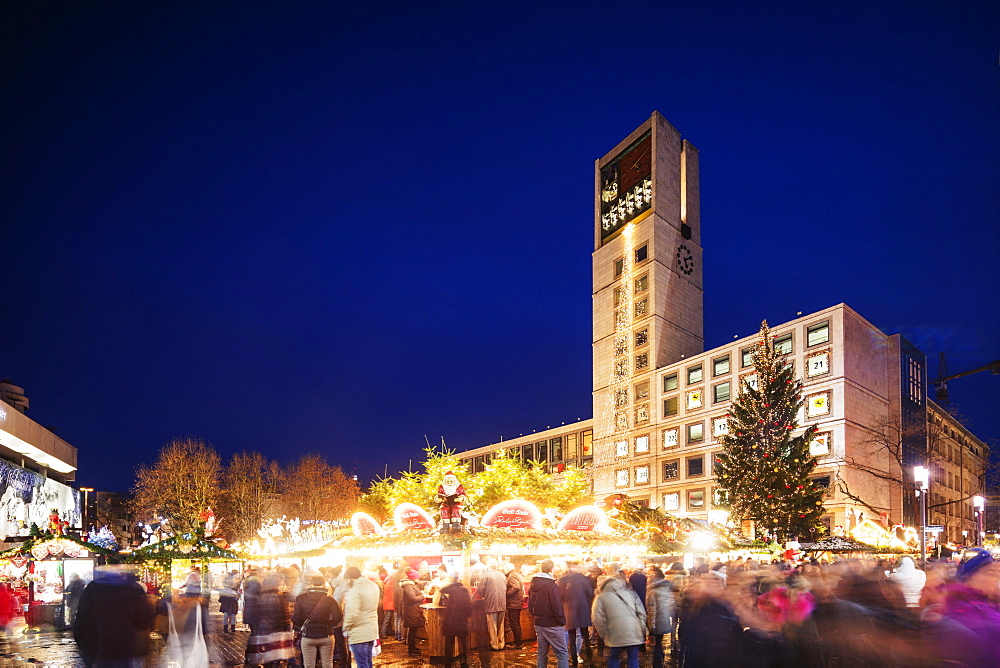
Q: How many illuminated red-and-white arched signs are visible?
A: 4